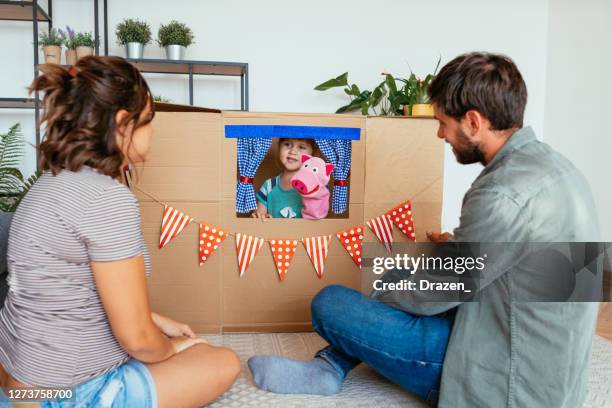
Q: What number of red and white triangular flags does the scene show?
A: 8